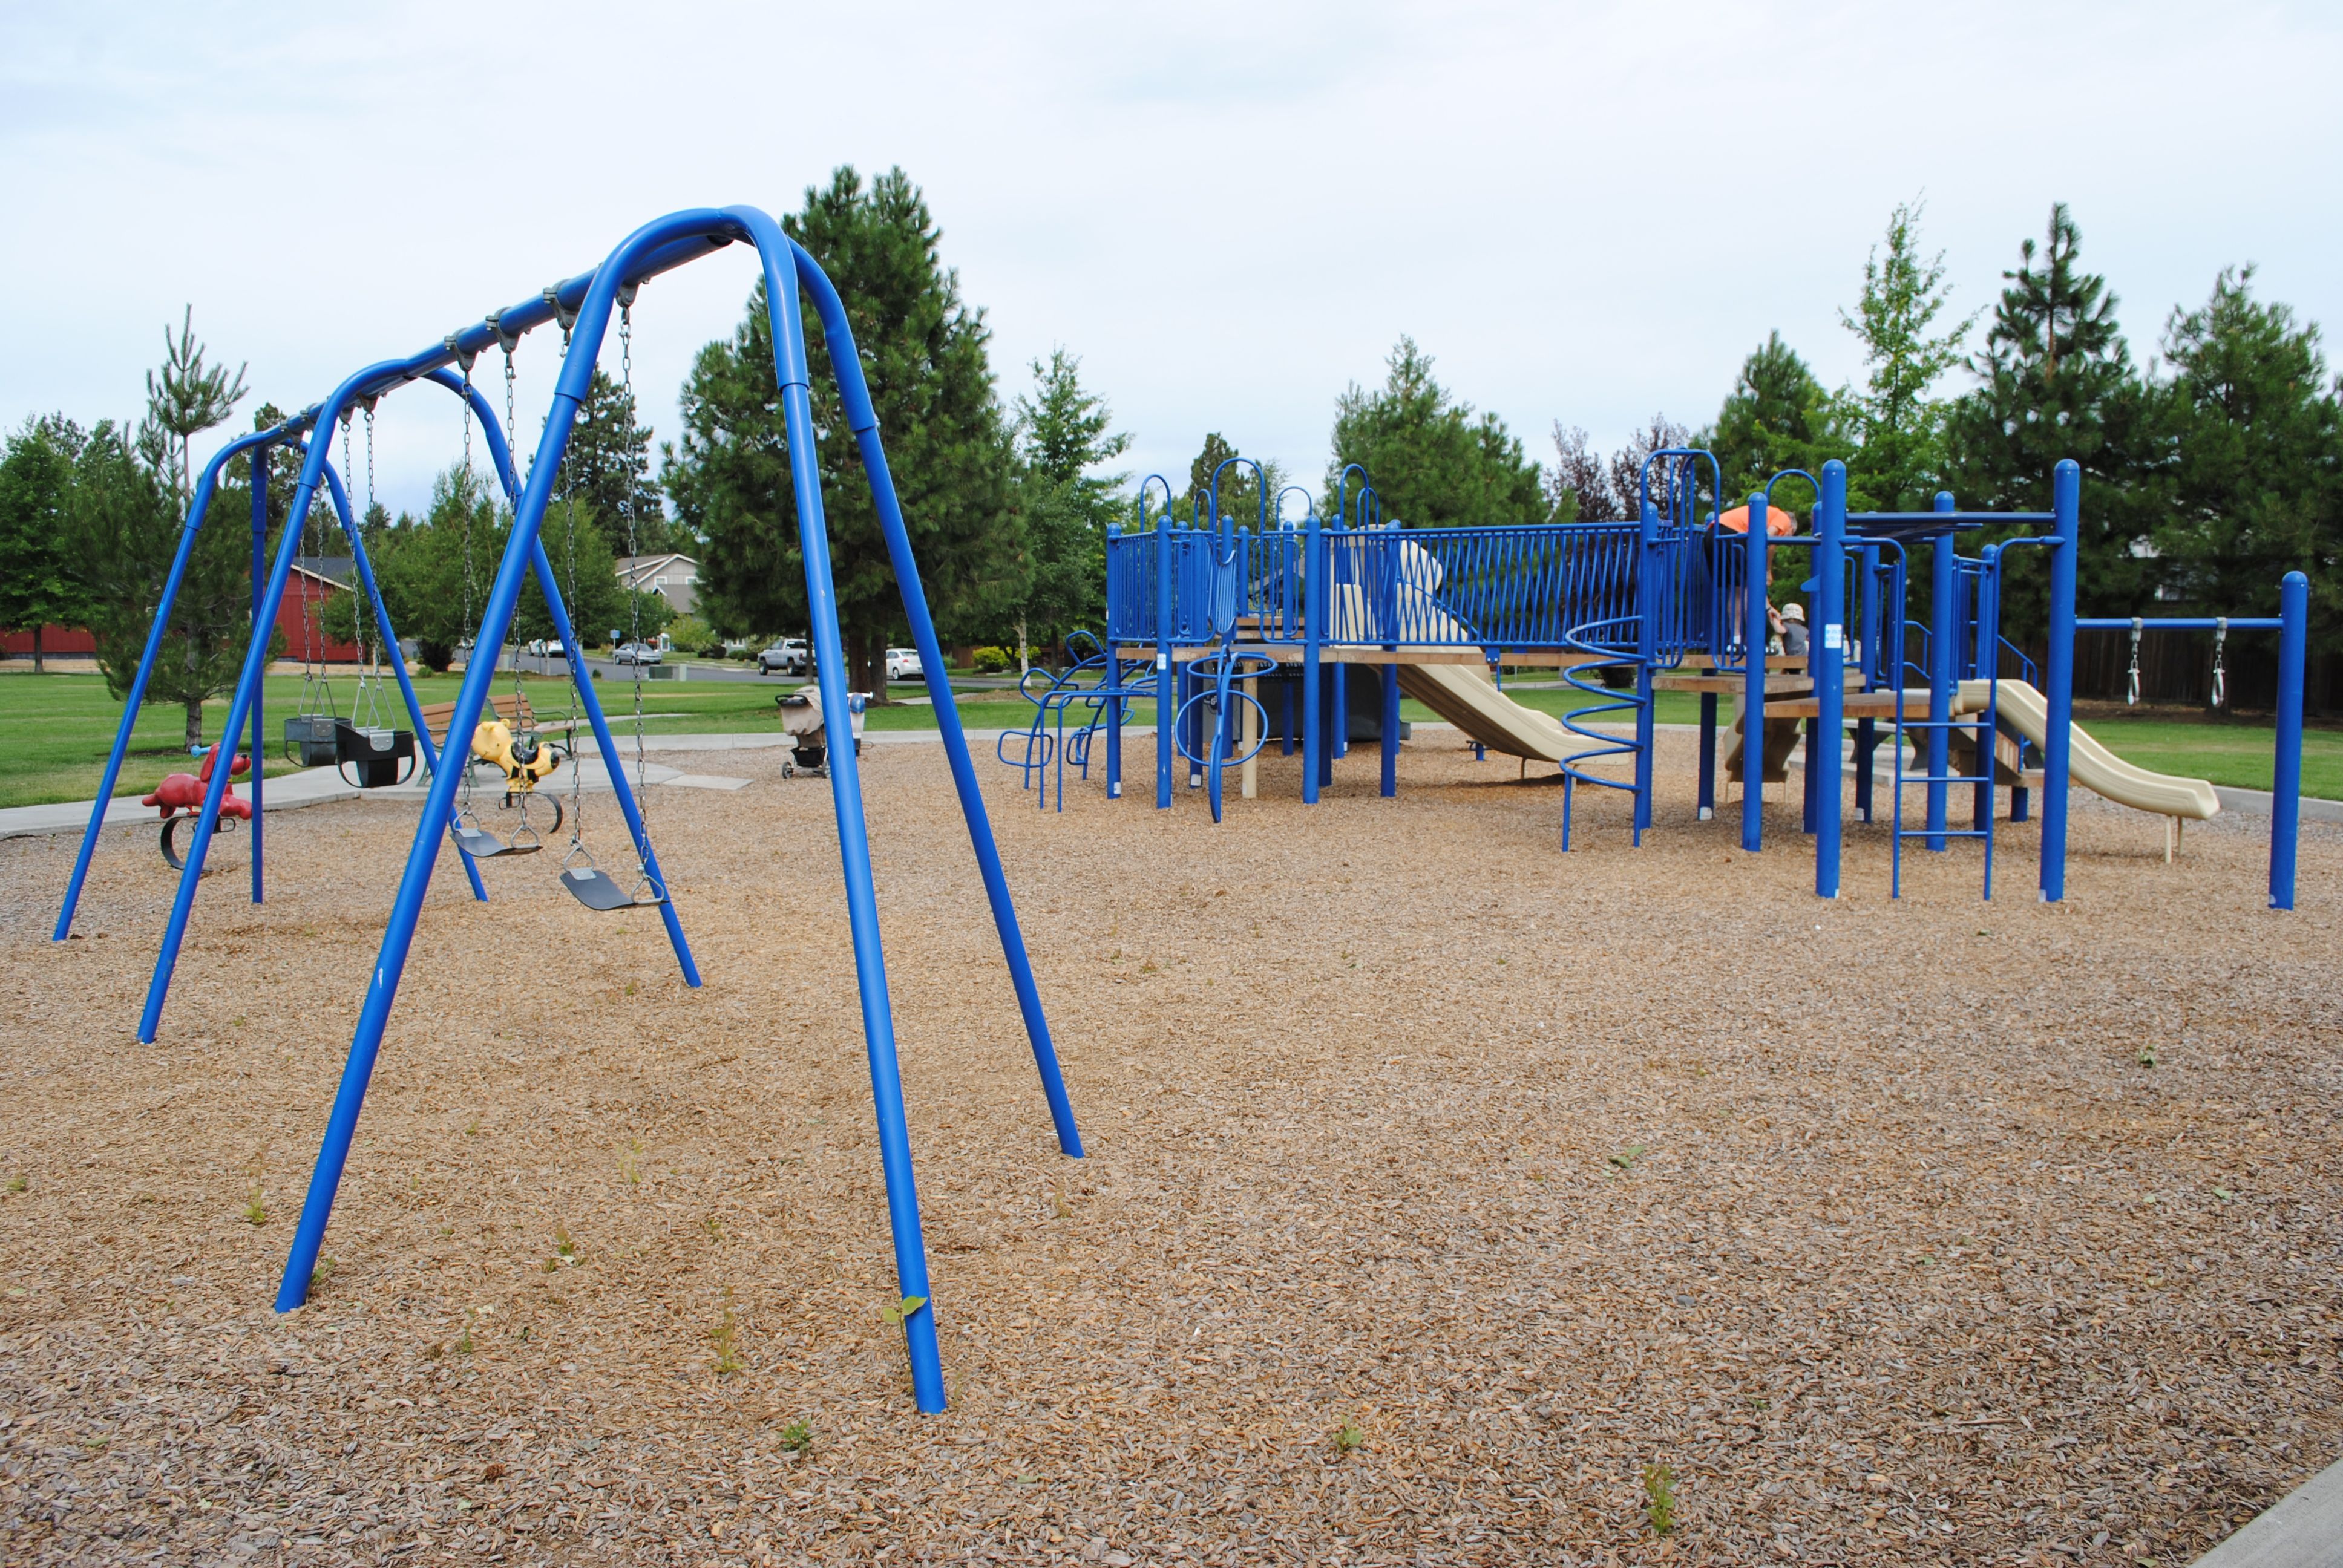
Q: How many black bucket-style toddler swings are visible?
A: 2